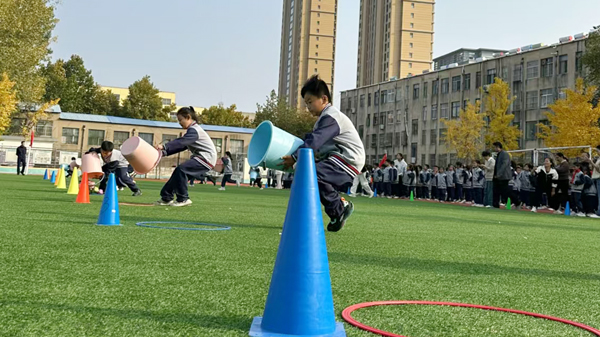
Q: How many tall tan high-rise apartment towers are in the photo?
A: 2